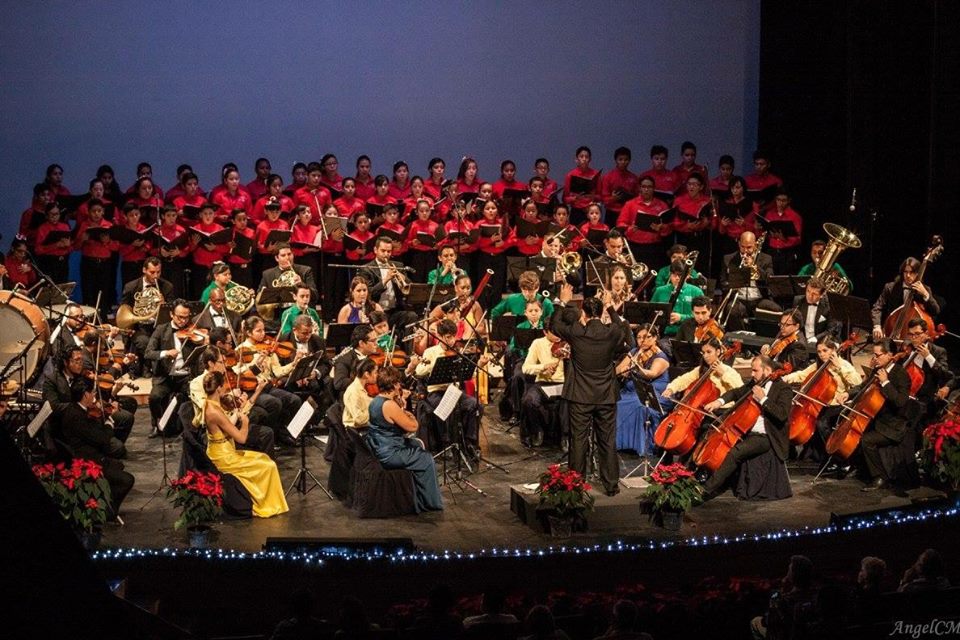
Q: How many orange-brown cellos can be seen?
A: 5